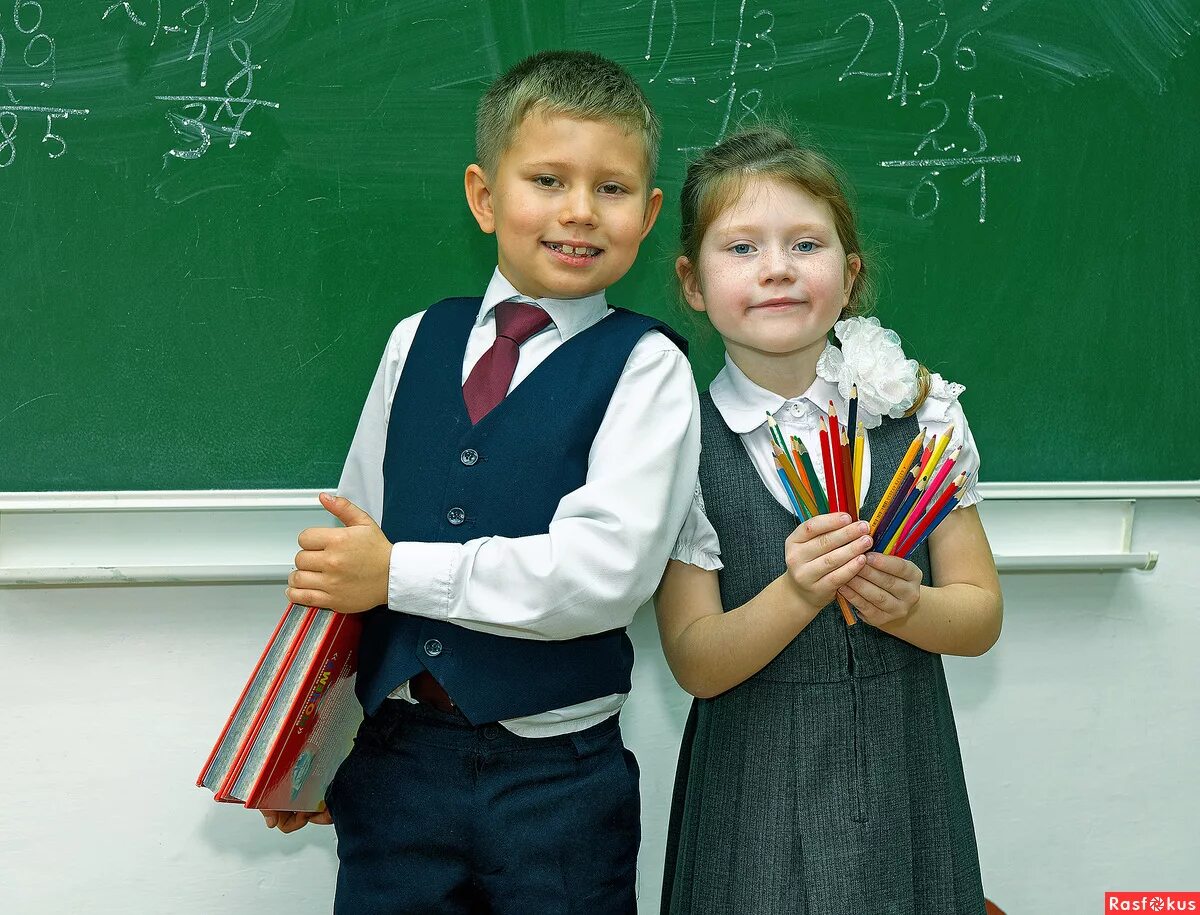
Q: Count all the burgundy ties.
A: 1